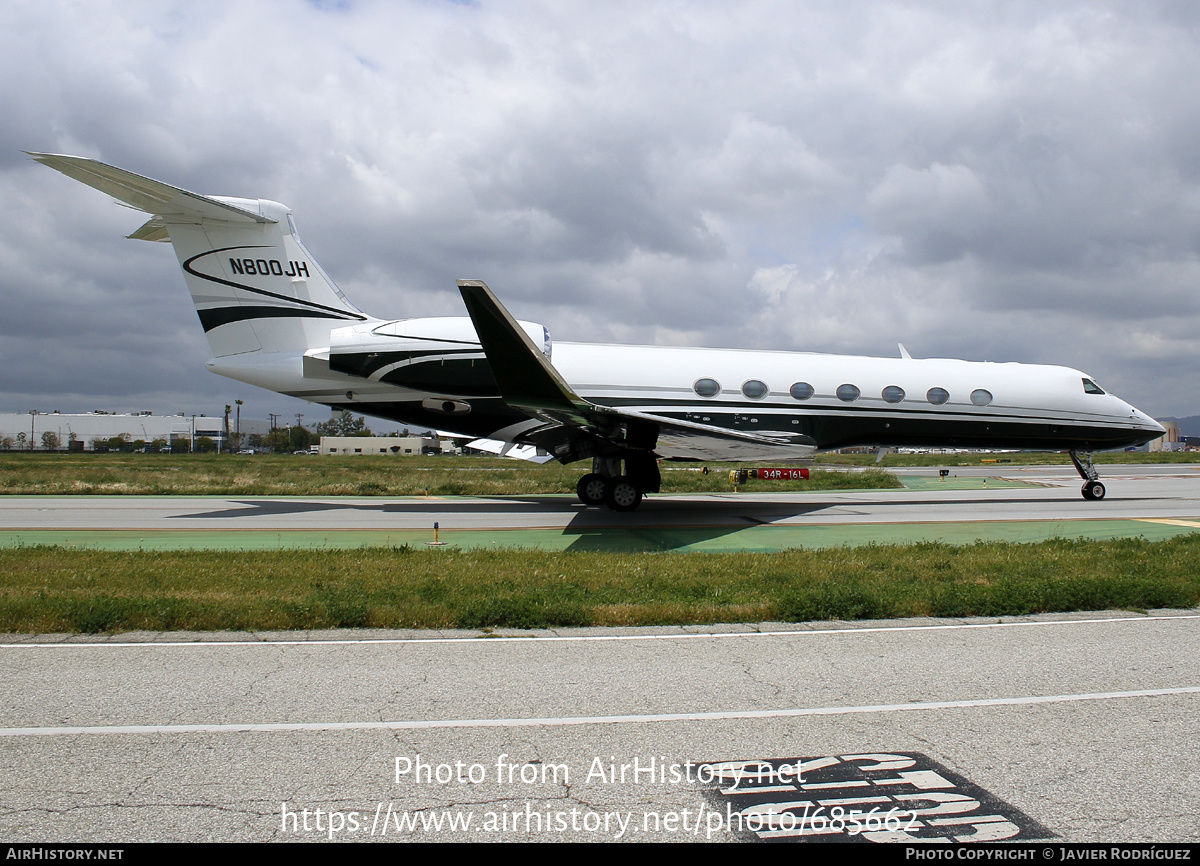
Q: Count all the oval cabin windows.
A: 7